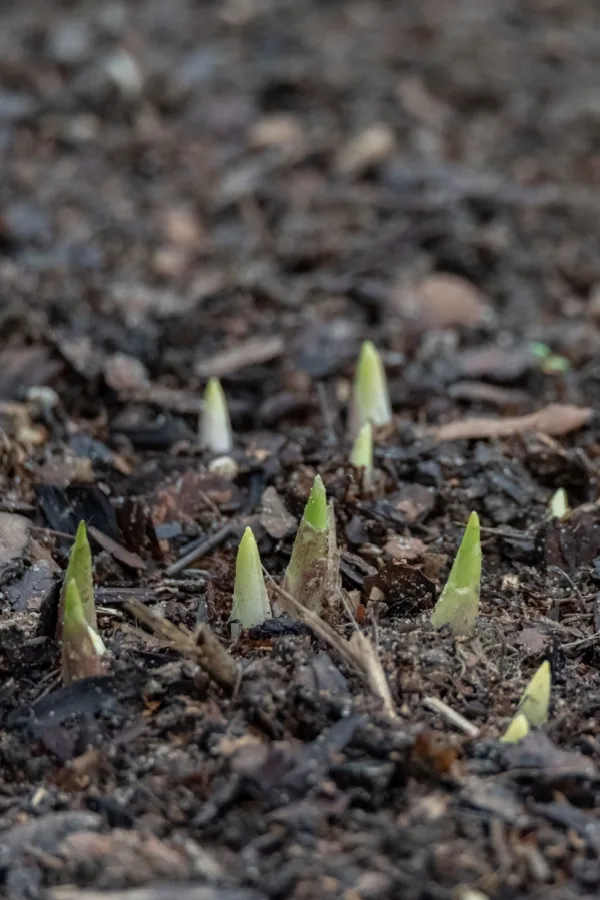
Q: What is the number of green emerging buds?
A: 11